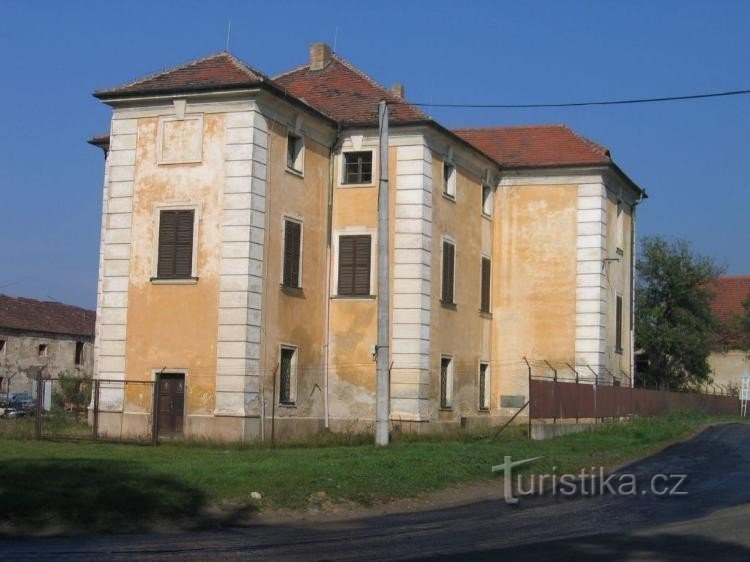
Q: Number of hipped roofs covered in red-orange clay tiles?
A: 3